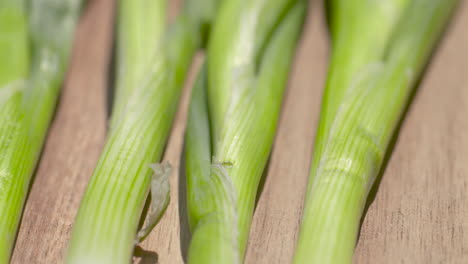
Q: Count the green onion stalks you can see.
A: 4